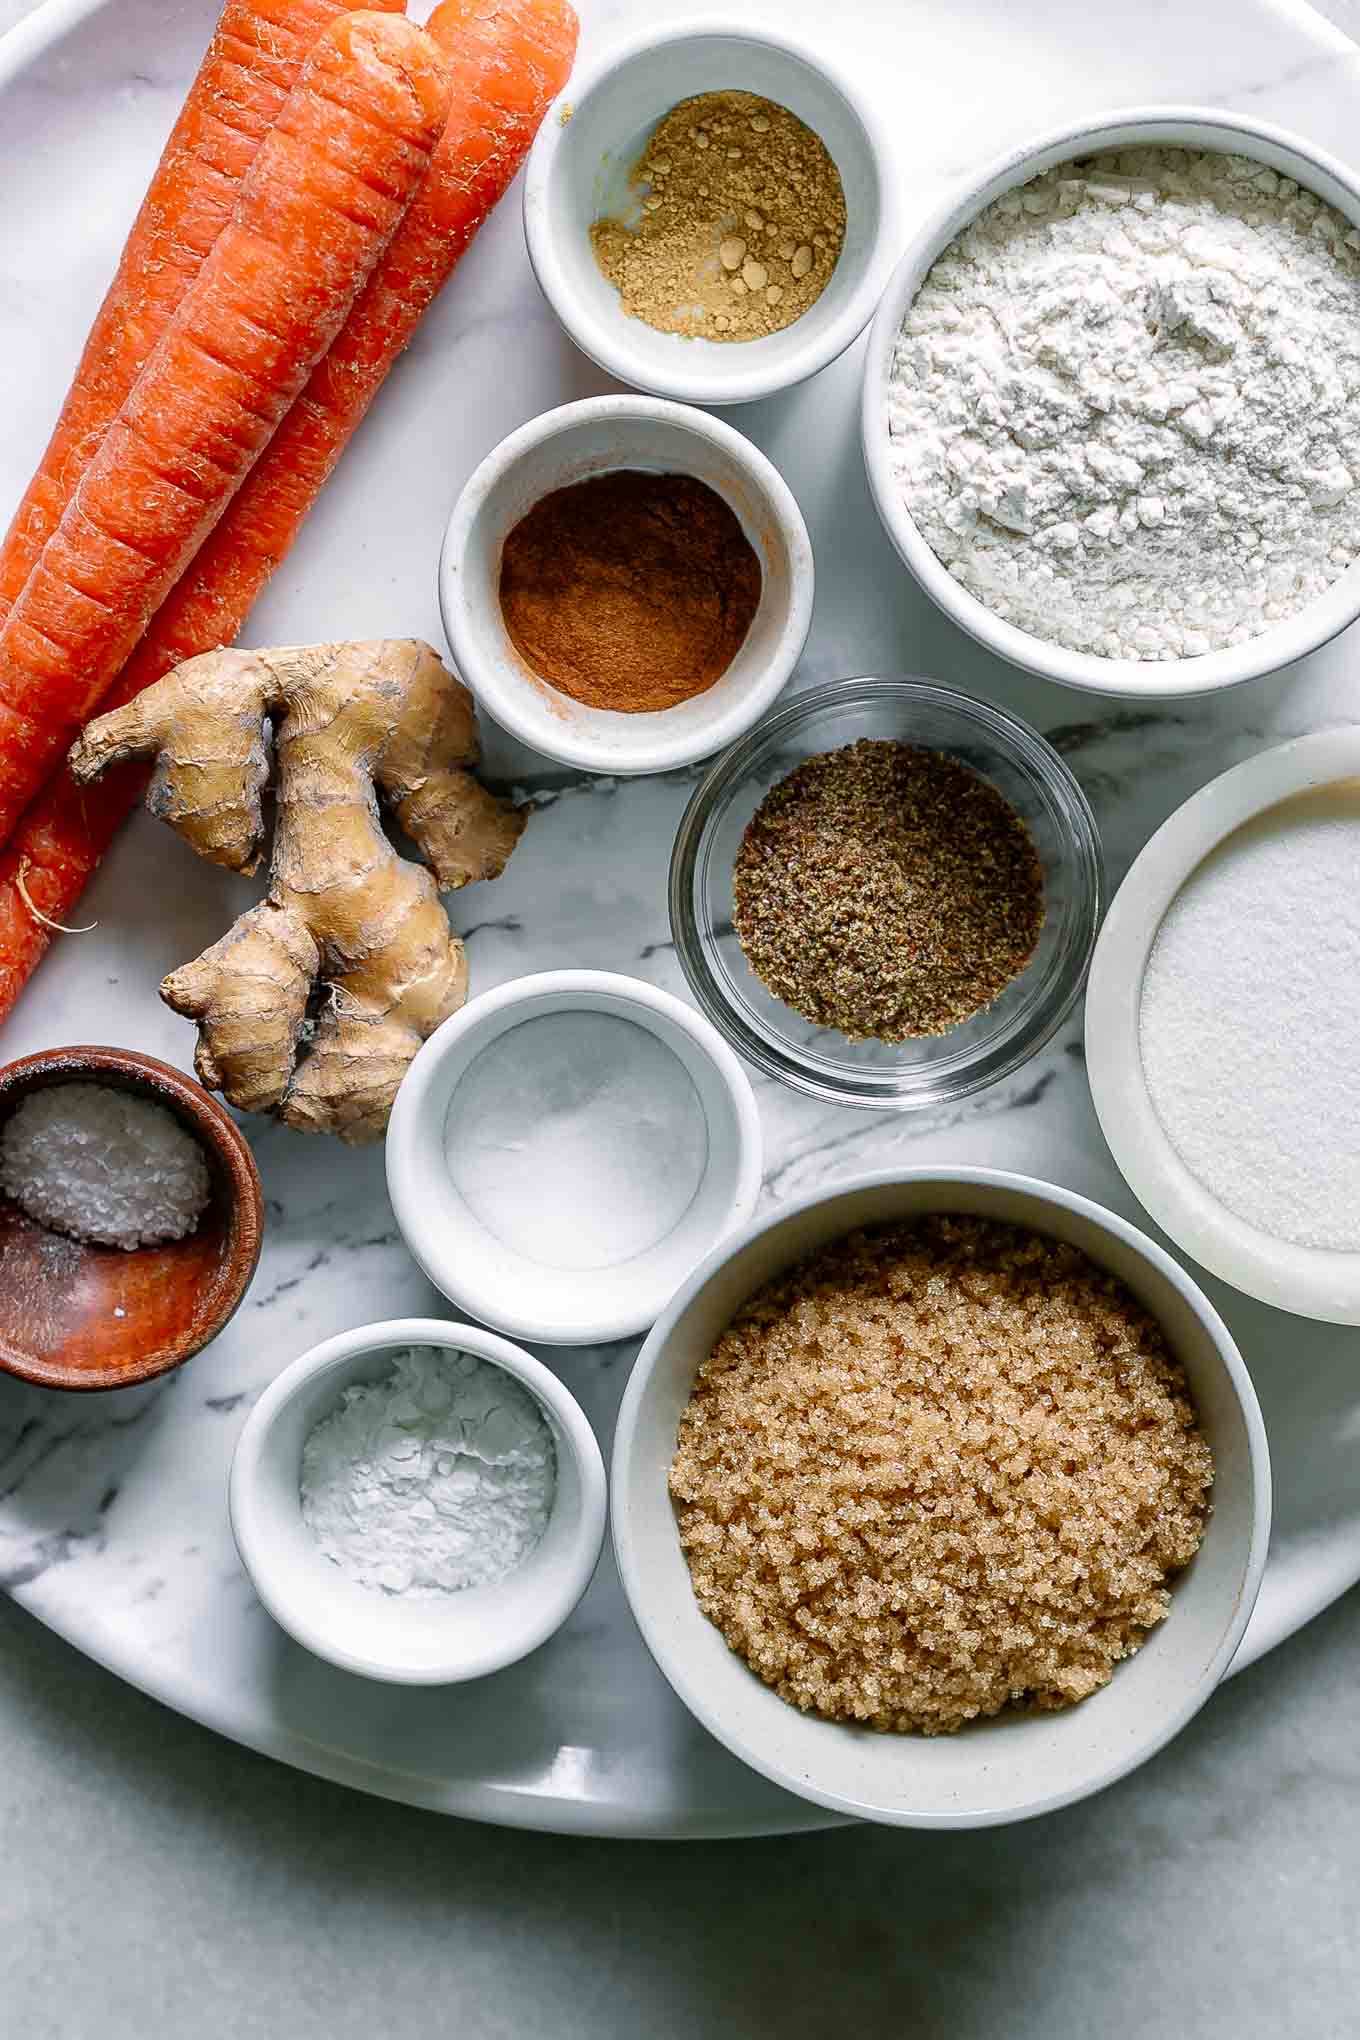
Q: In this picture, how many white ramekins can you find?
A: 4